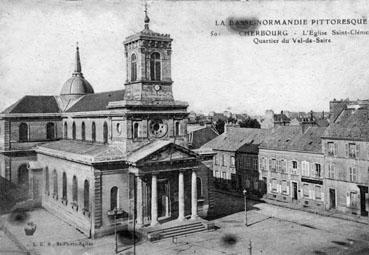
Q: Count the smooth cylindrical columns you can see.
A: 4